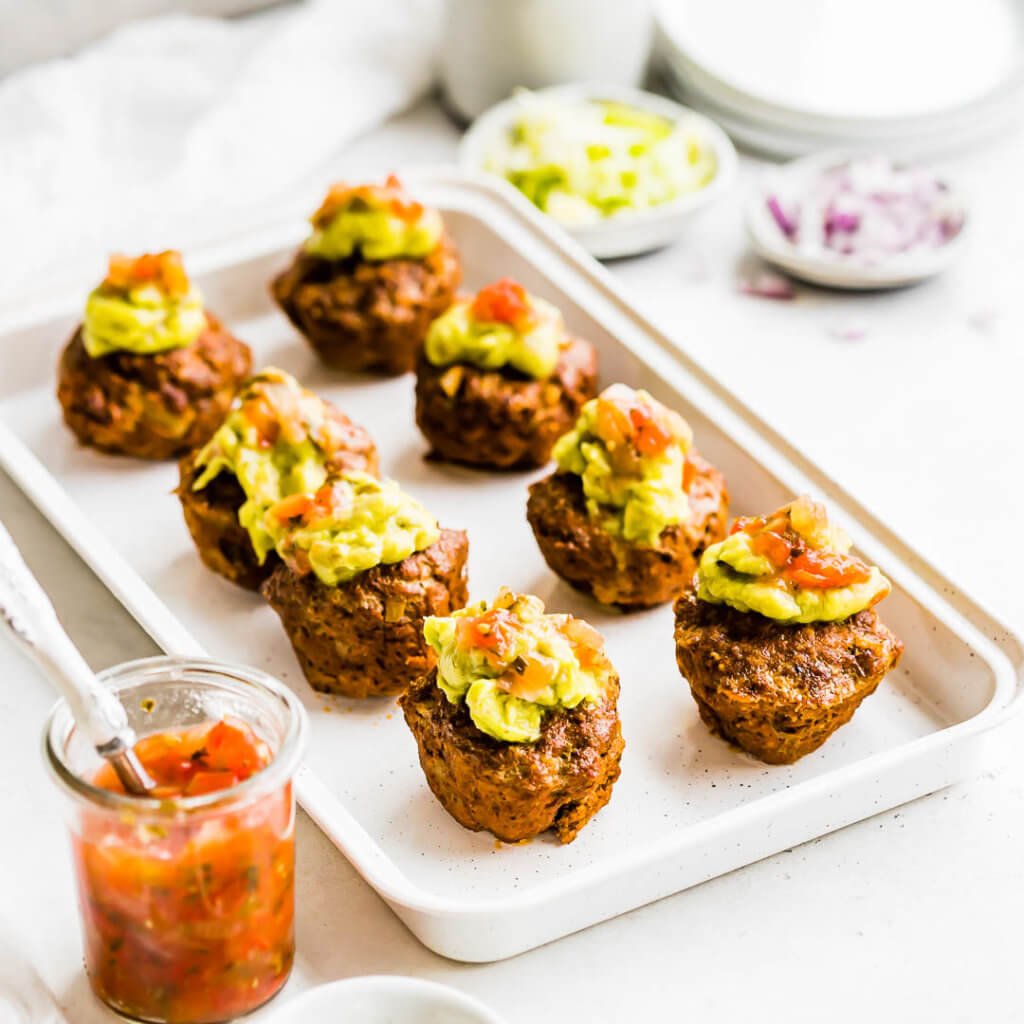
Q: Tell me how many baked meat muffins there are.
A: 8